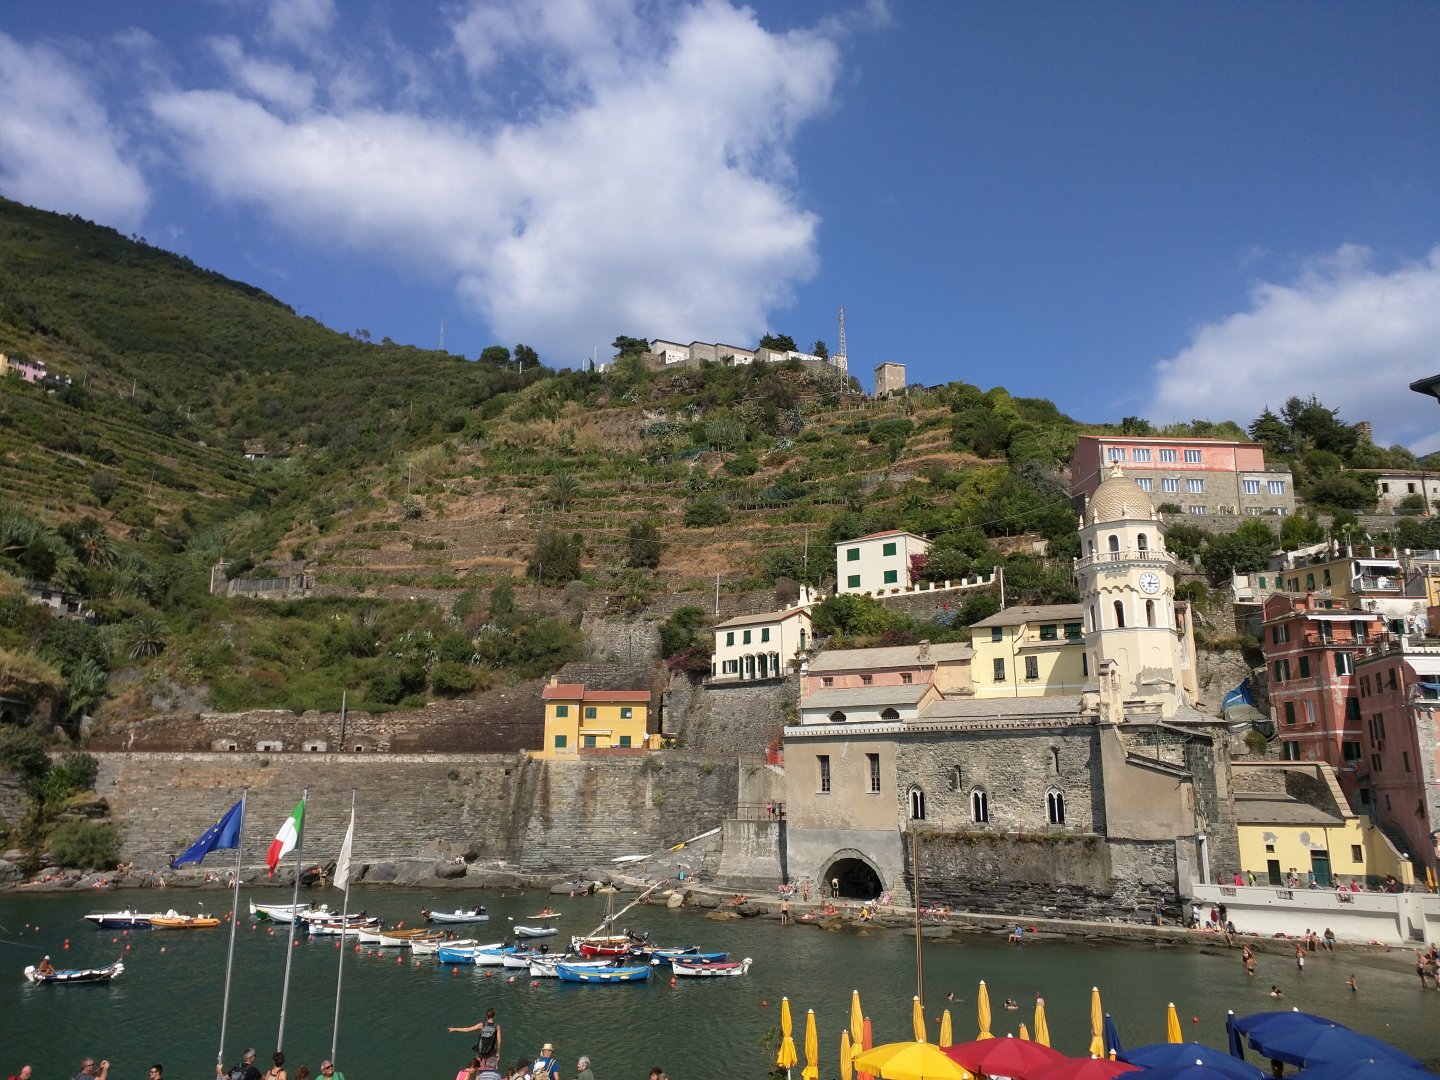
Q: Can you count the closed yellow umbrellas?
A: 12